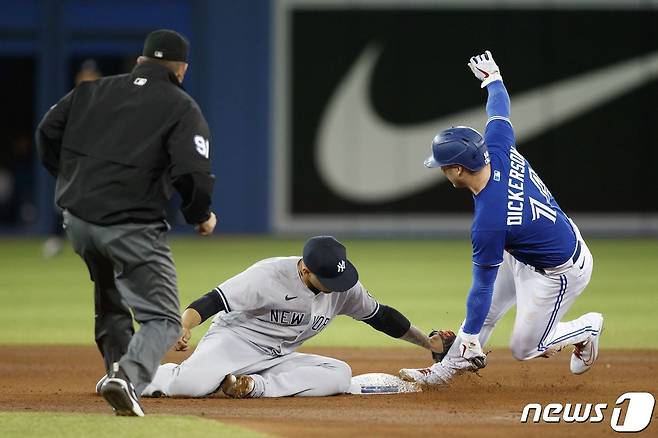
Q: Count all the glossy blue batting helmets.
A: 1